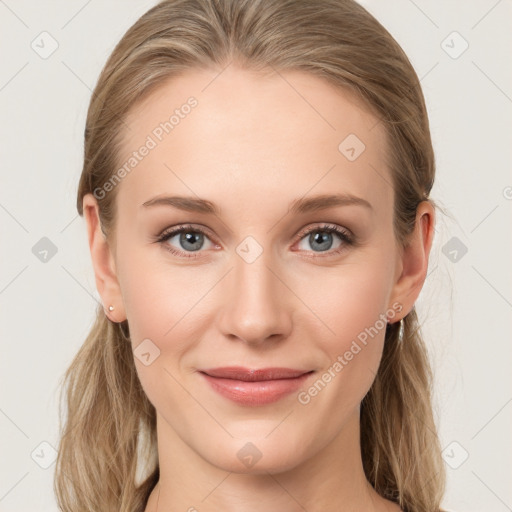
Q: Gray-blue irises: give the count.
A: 2